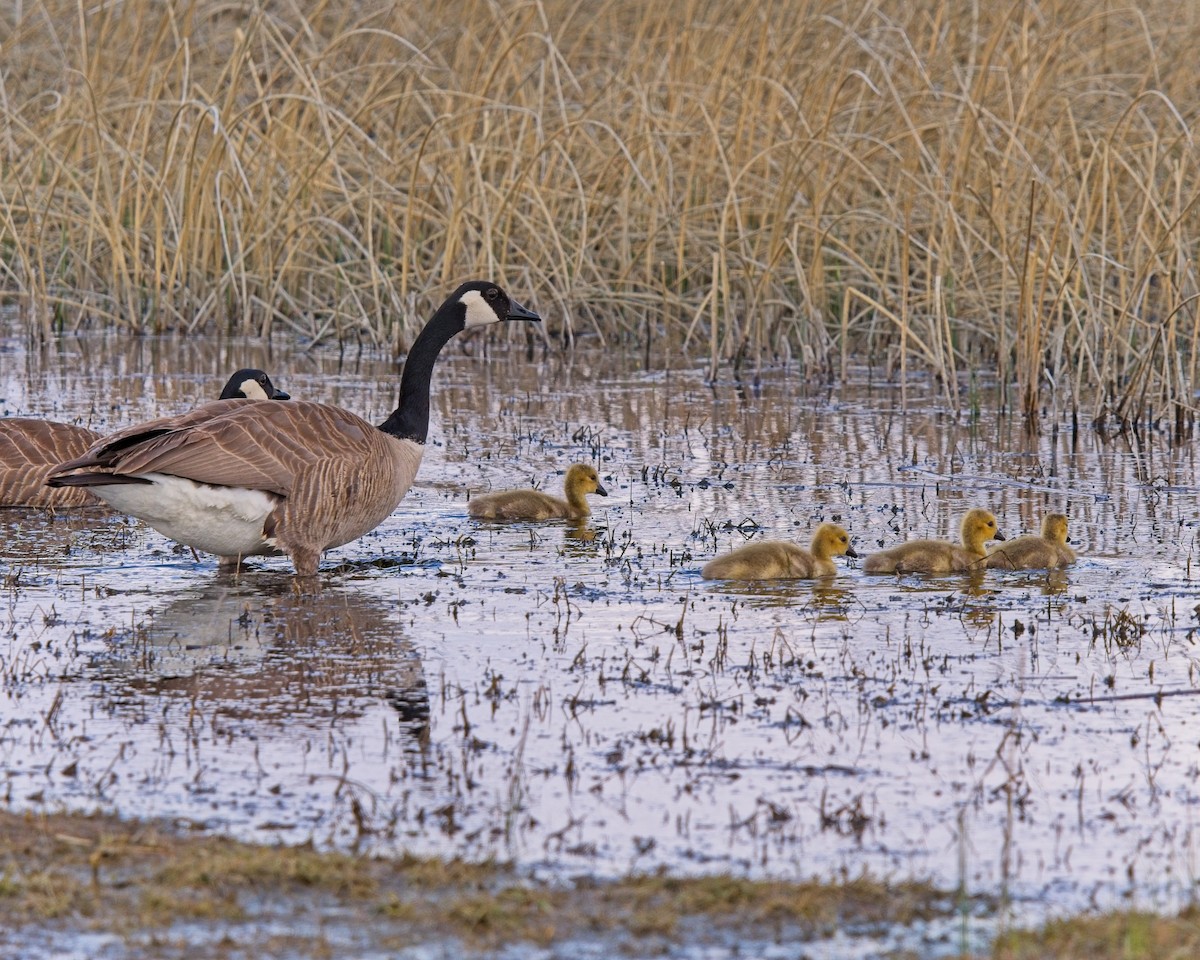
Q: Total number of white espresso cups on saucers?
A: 0